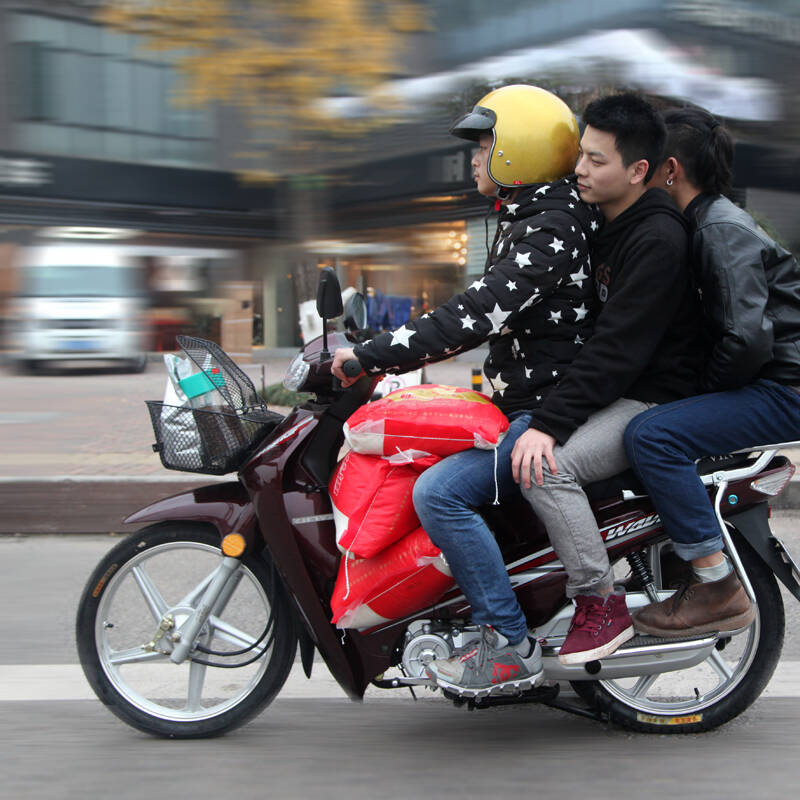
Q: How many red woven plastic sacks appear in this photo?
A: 3